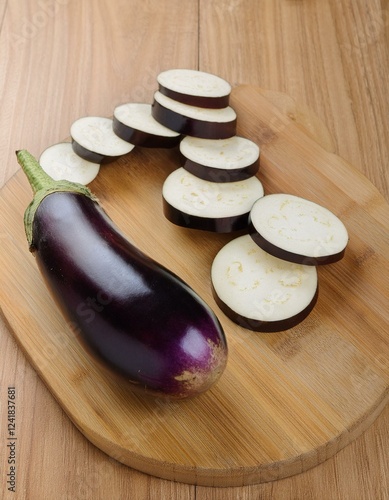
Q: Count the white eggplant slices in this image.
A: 9